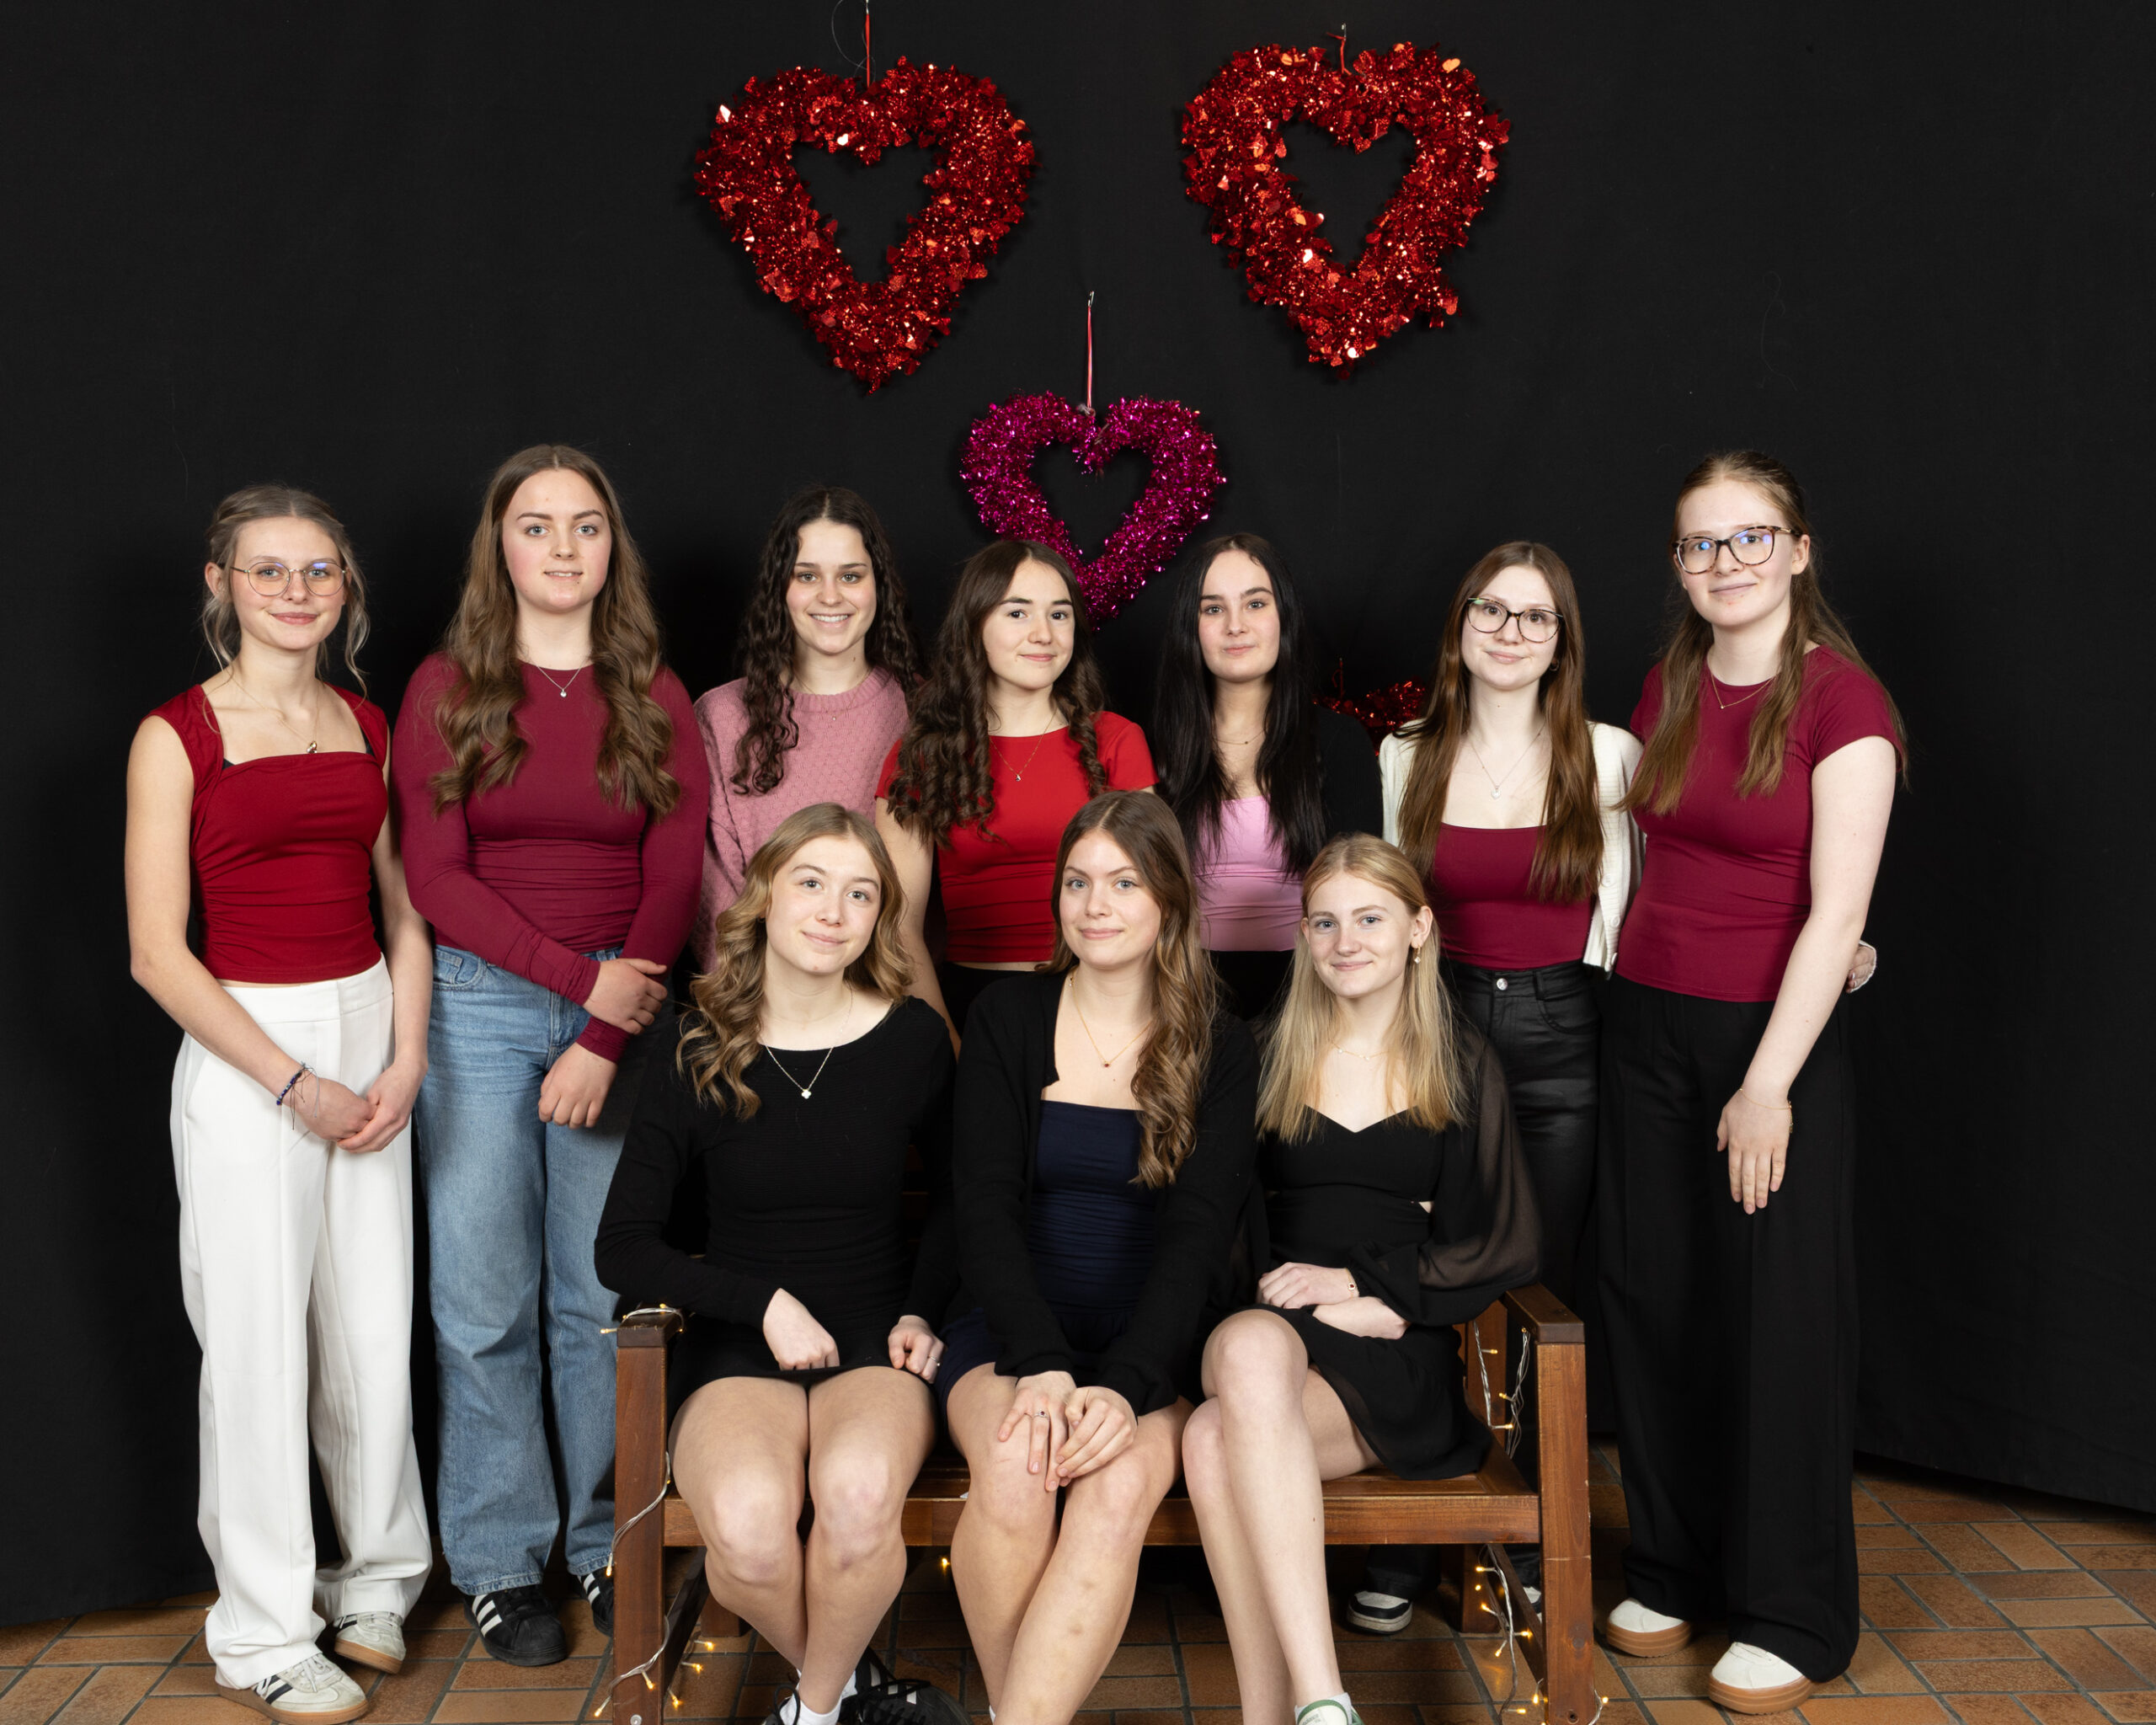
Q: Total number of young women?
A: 10